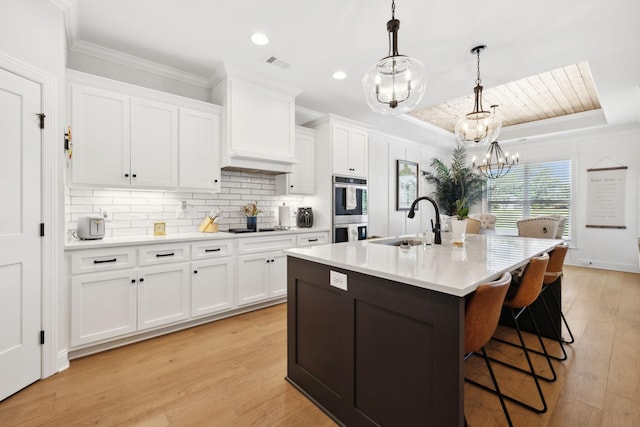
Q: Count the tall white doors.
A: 1